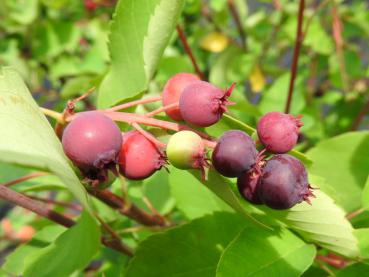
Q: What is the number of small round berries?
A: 9